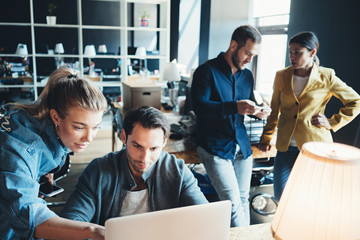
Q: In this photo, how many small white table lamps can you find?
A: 6